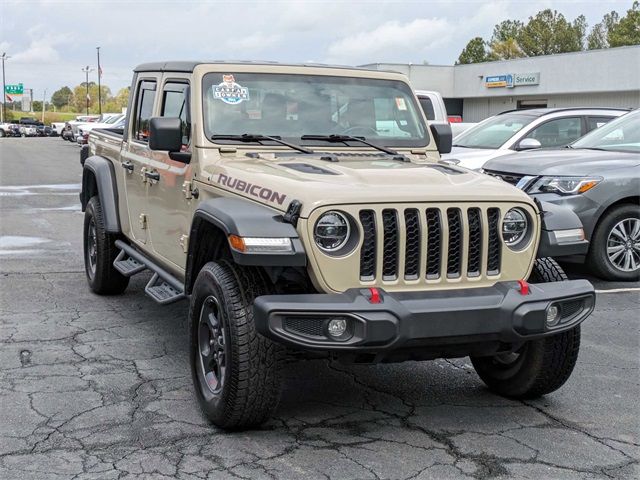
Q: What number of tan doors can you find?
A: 2